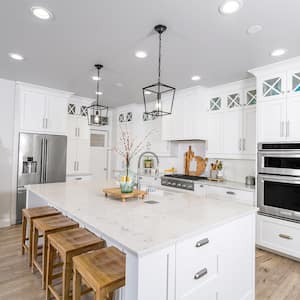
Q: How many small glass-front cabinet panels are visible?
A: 11